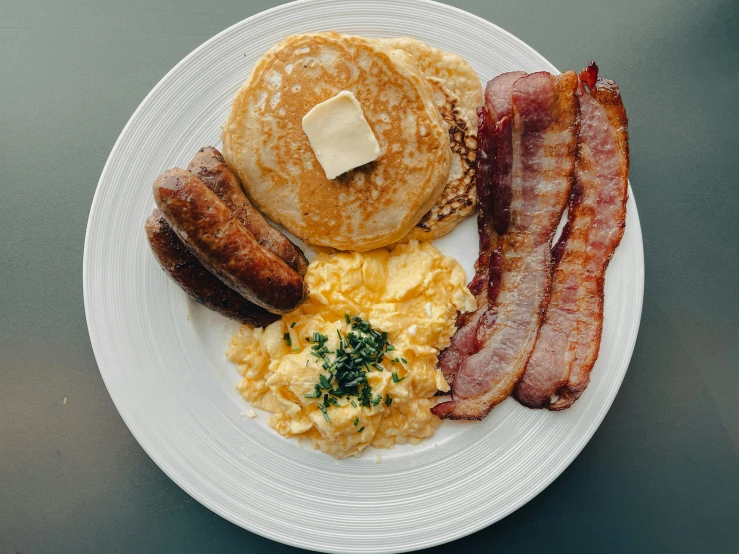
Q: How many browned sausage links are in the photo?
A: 3